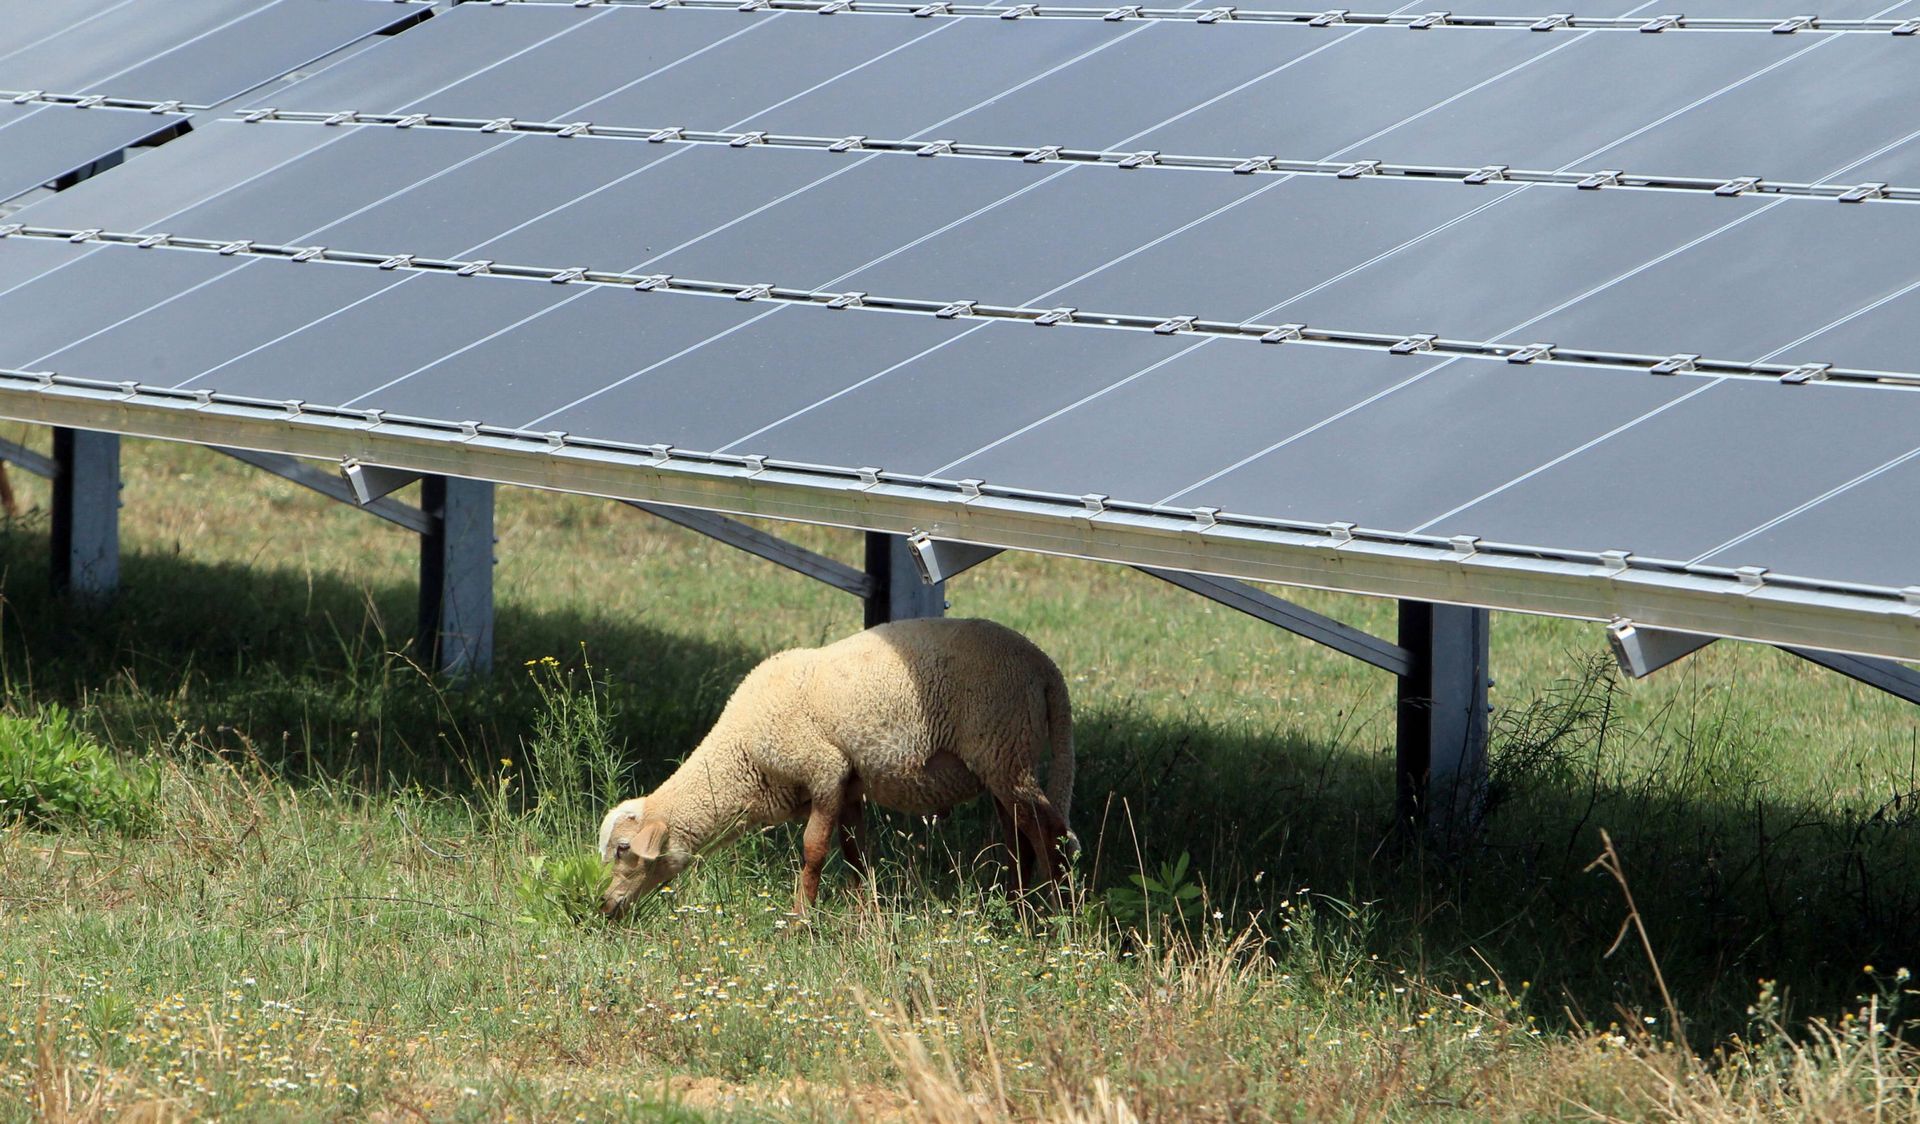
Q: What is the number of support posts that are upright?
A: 4